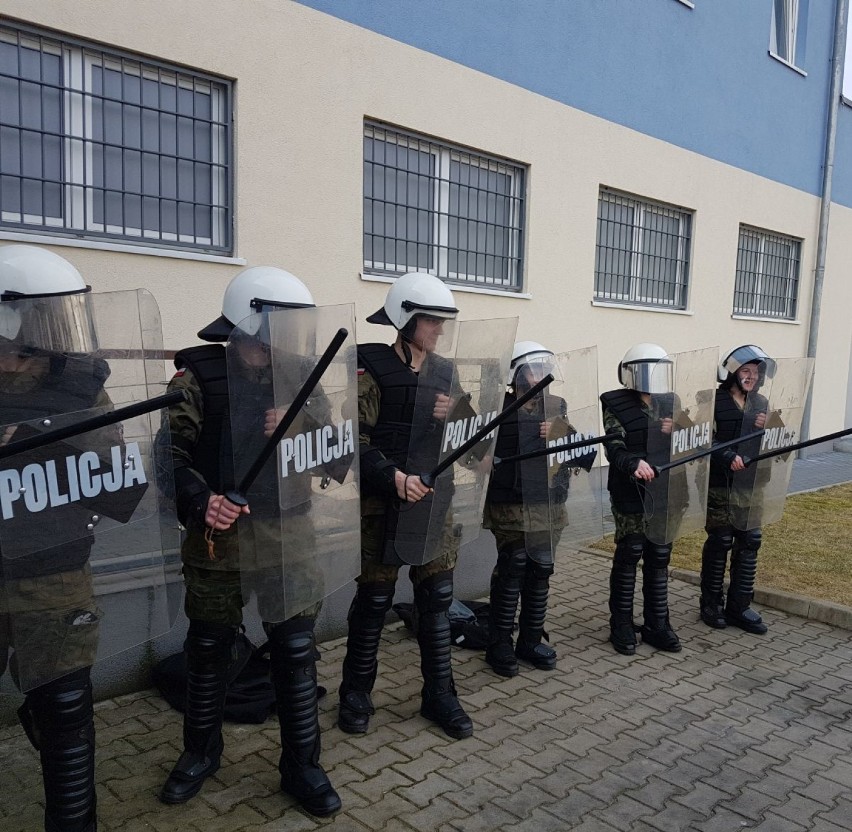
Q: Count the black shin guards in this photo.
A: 11